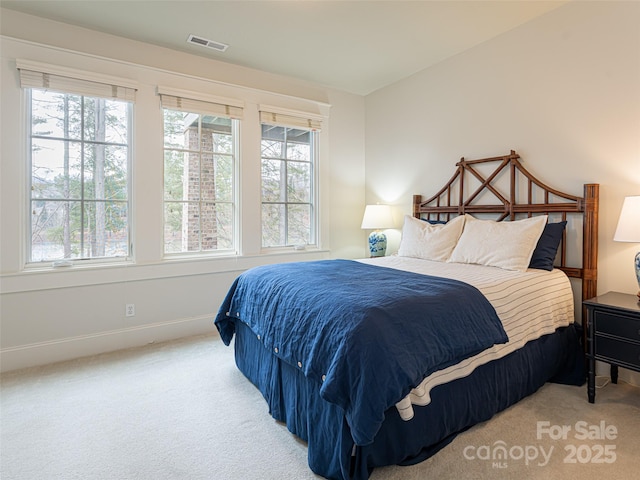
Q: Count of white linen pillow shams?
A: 2